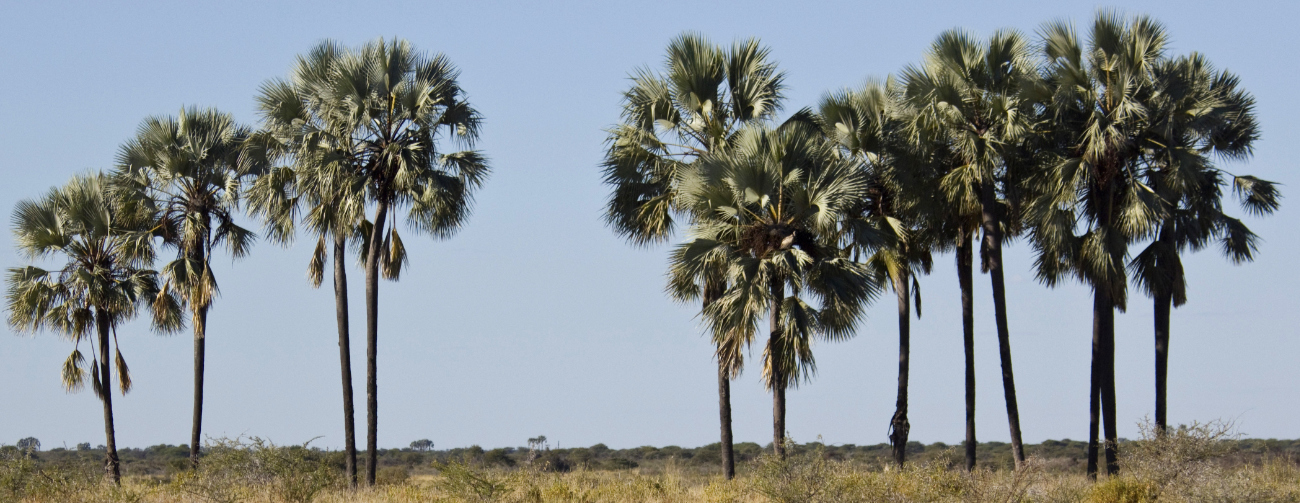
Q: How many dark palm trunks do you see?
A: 12